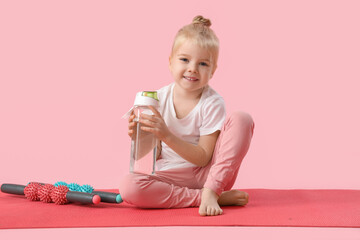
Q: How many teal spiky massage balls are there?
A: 3